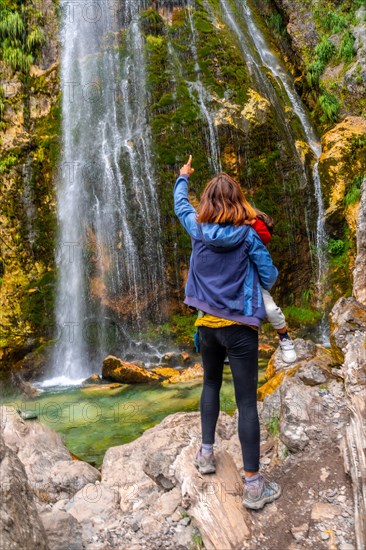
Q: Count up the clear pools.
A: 1